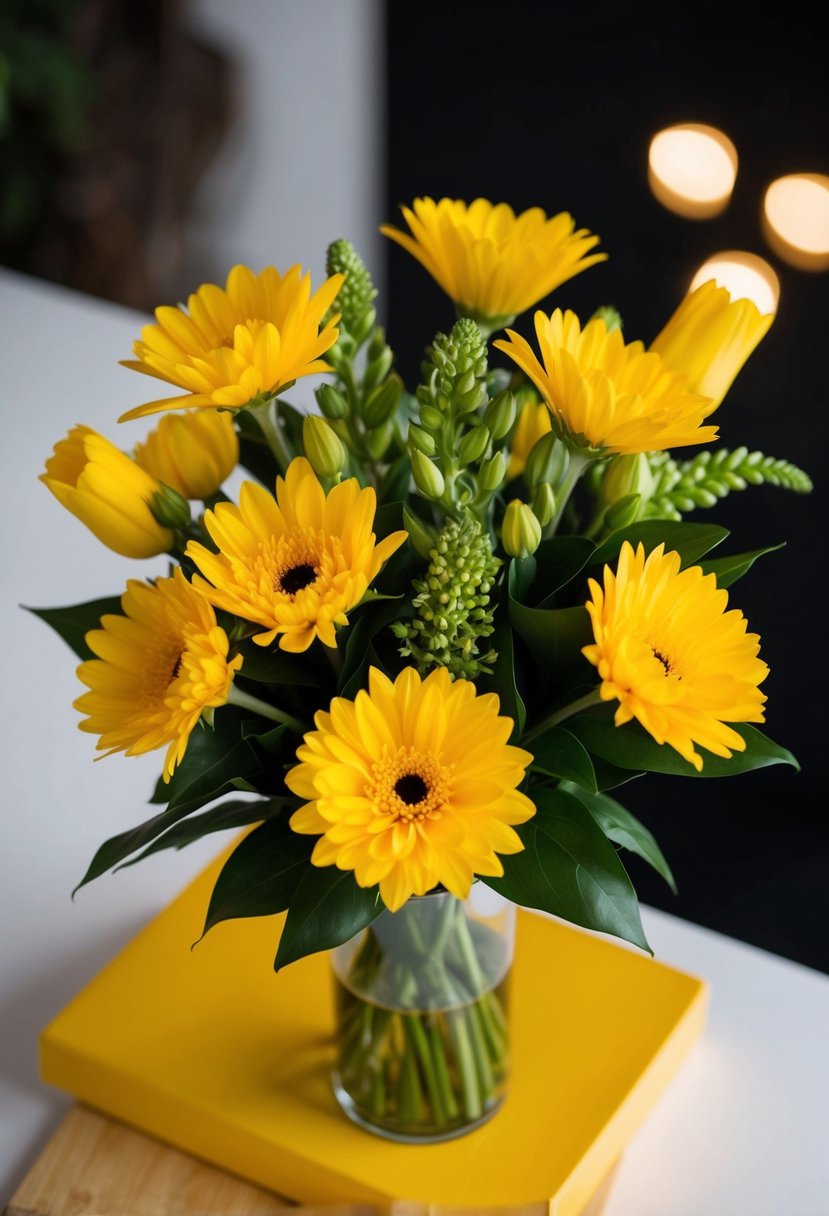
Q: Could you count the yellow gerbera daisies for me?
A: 7